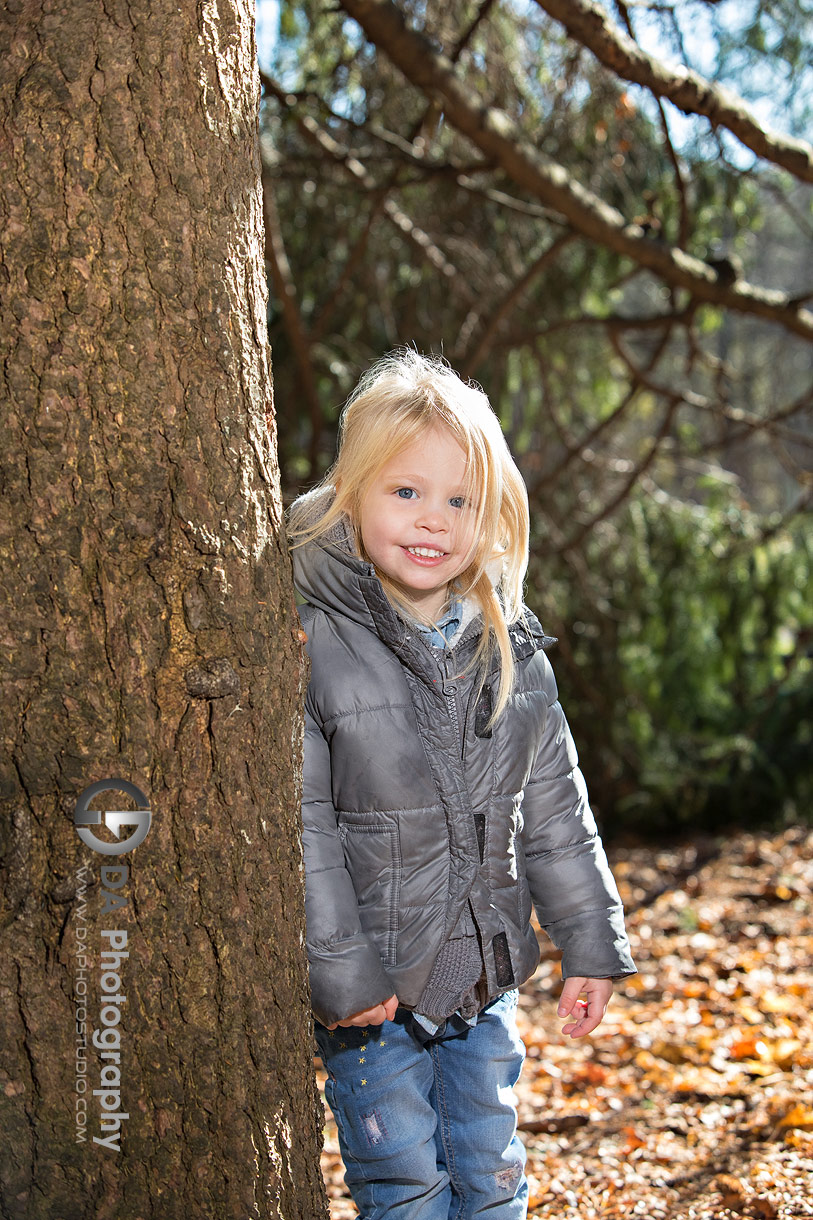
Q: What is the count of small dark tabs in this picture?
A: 3